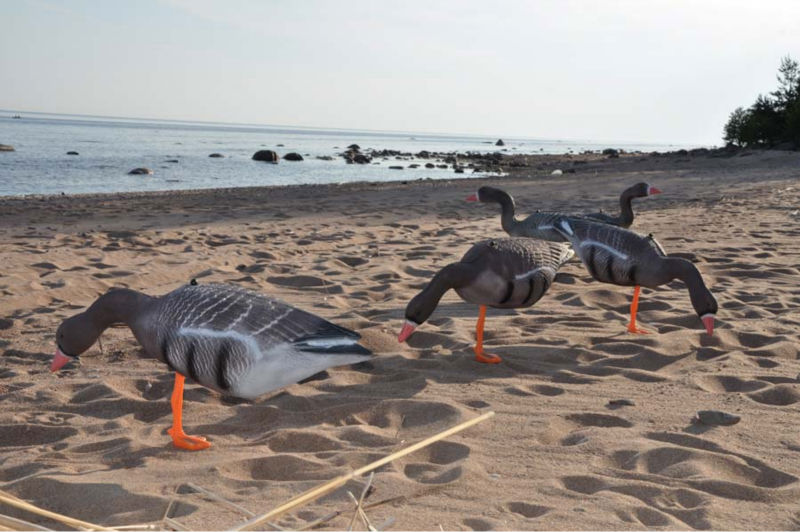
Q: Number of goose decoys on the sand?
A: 5